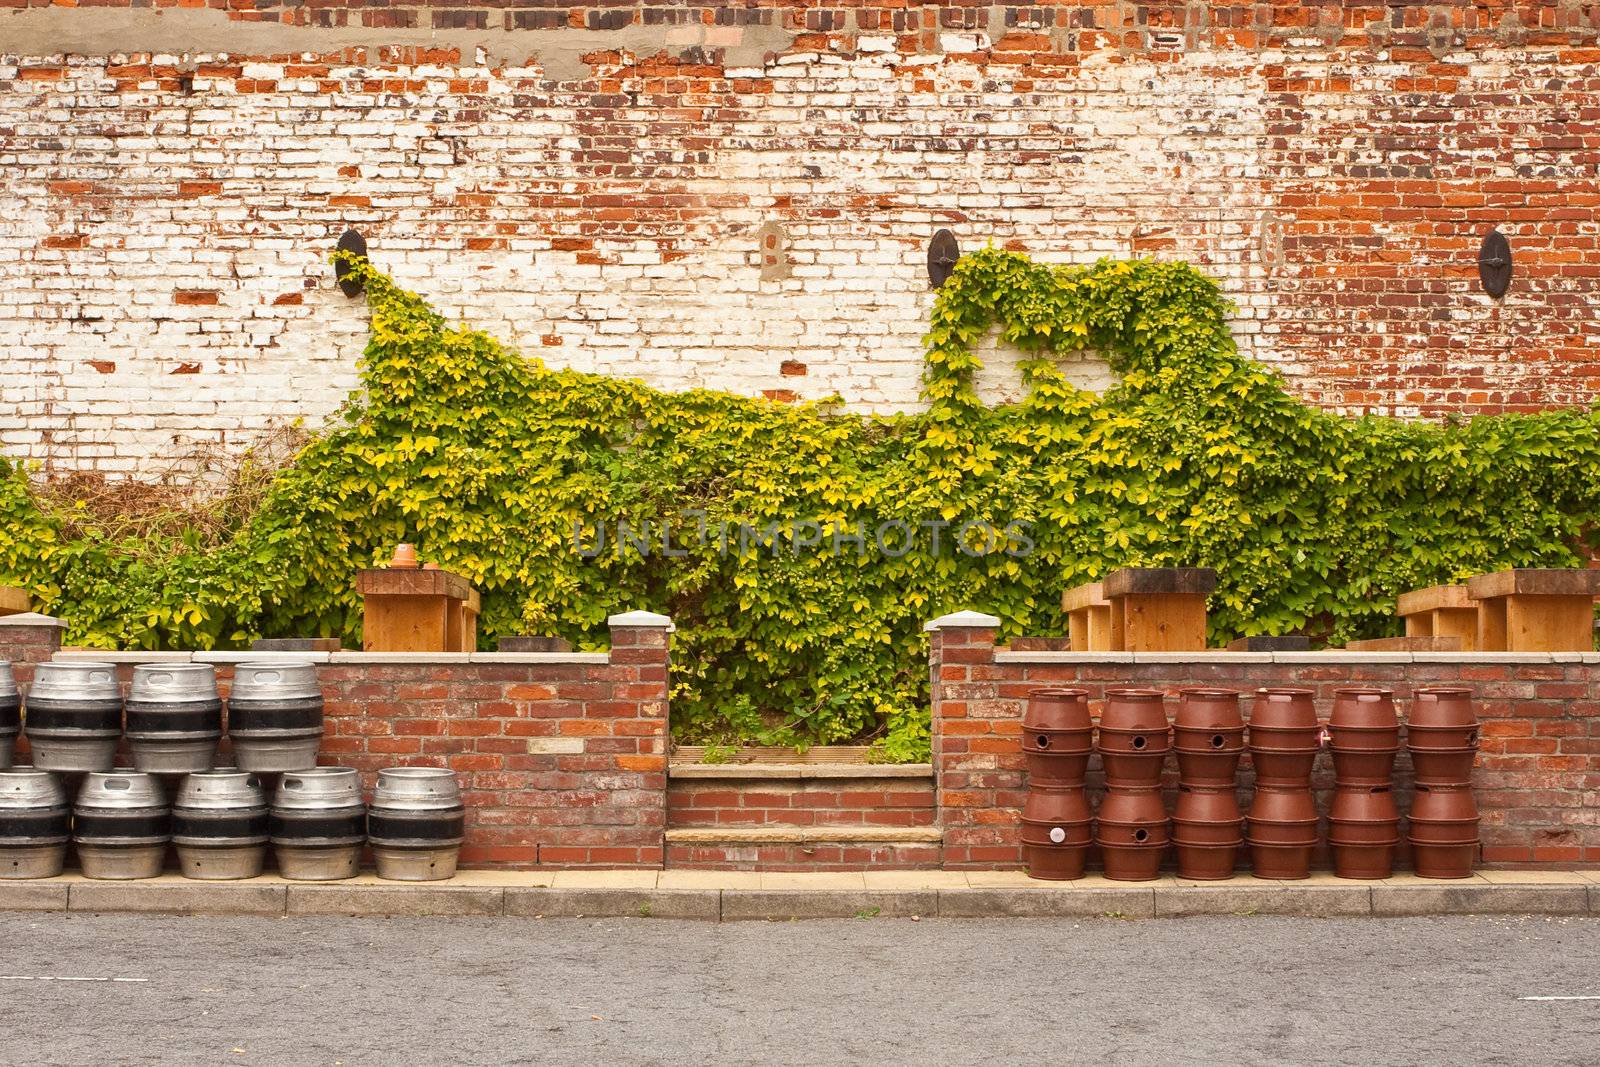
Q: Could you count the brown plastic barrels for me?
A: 12